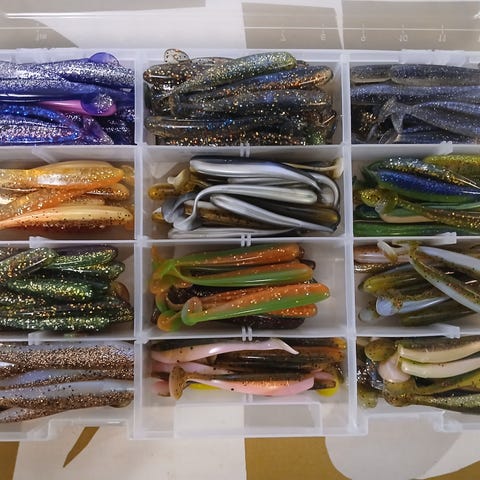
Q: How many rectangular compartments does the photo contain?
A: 12